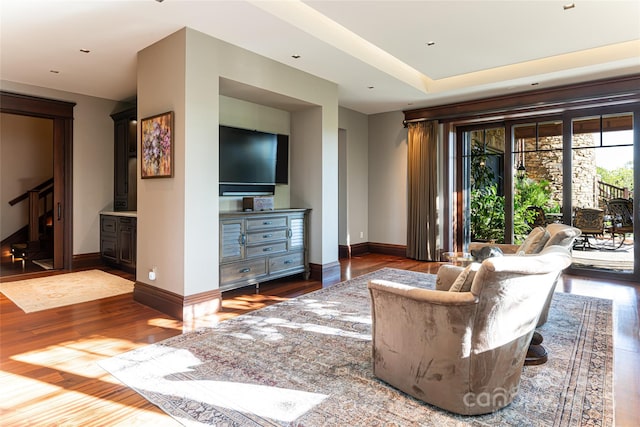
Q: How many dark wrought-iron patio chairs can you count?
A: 3